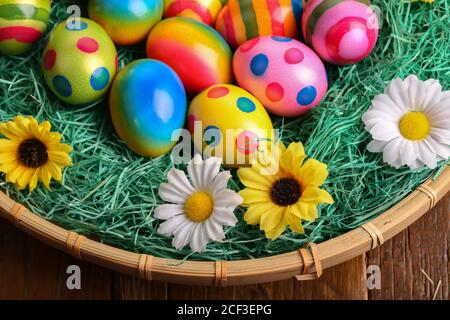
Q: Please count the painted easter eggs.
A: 10